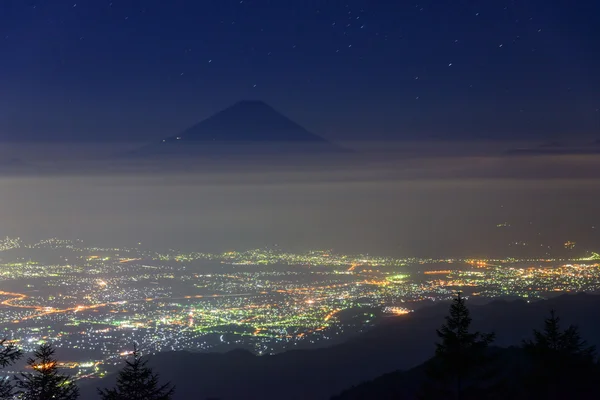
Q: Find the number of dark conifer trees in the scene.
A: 5